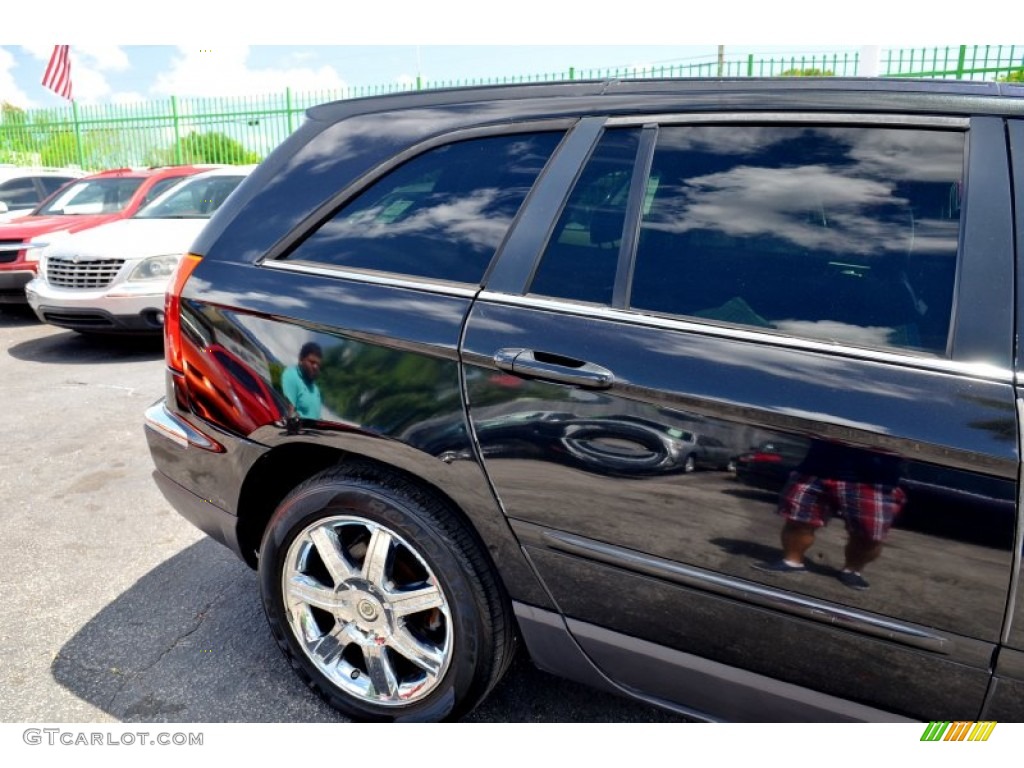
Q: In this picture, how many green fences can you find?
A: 1